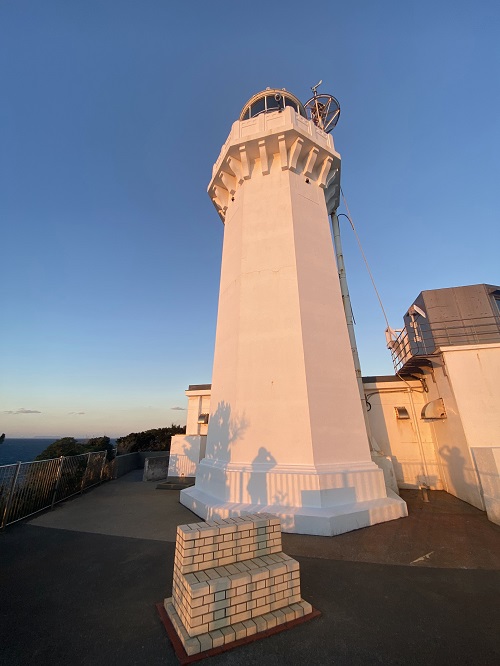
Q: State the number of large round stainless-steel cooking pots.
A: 0